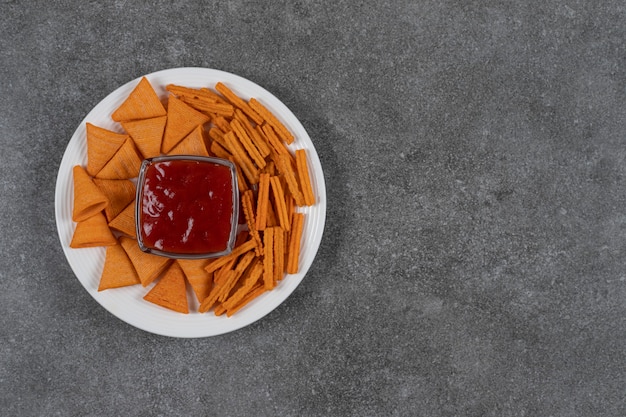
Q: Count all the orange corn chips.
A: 14